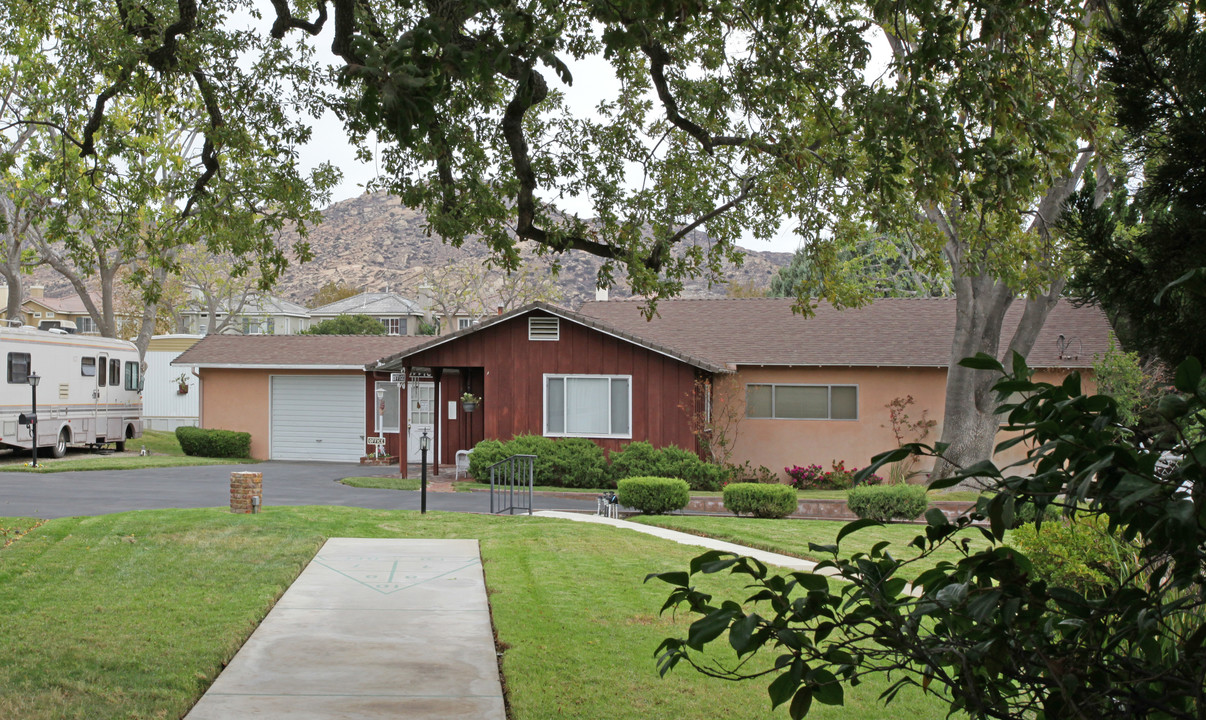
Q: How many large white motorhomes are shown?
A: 1